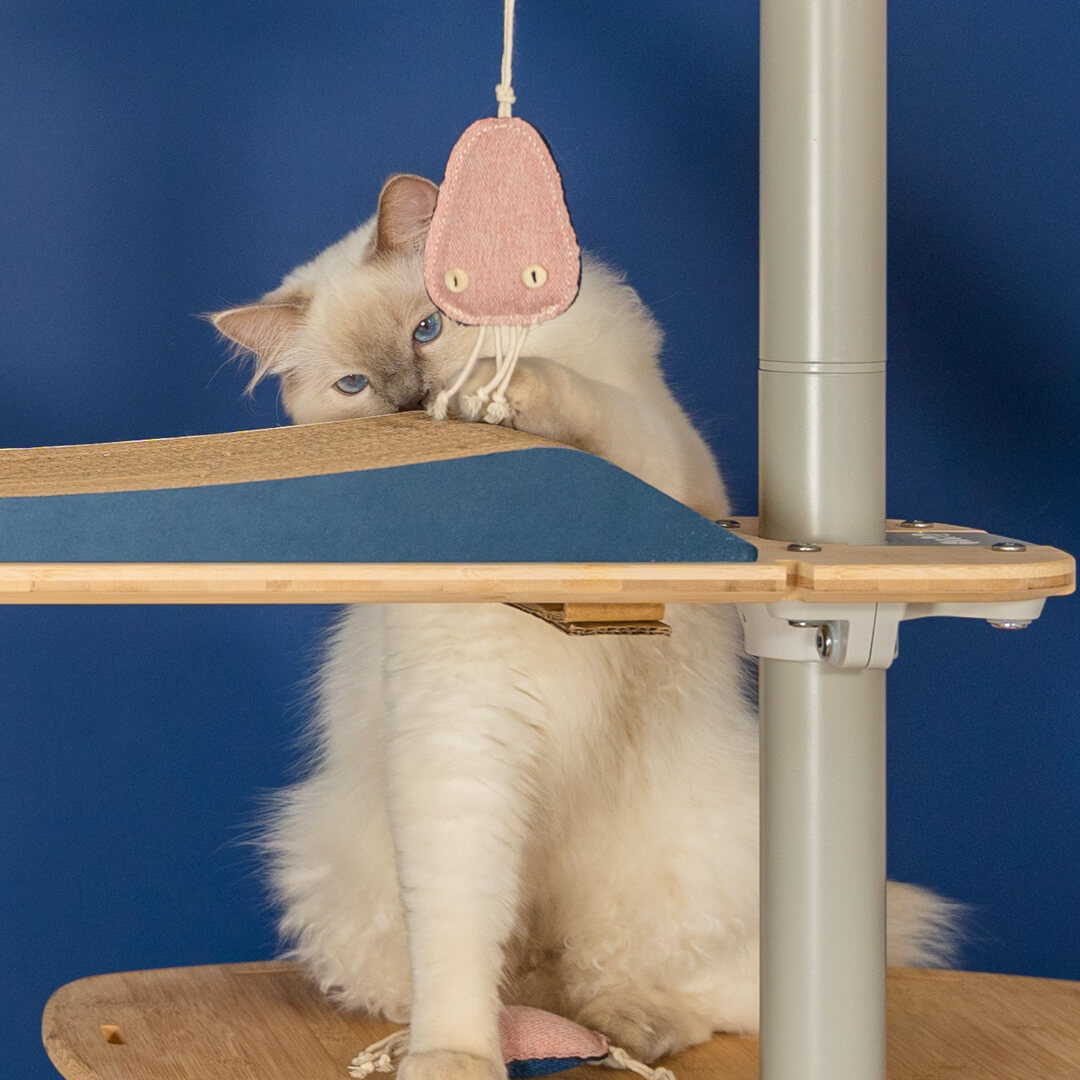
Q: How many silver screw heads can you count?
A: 7